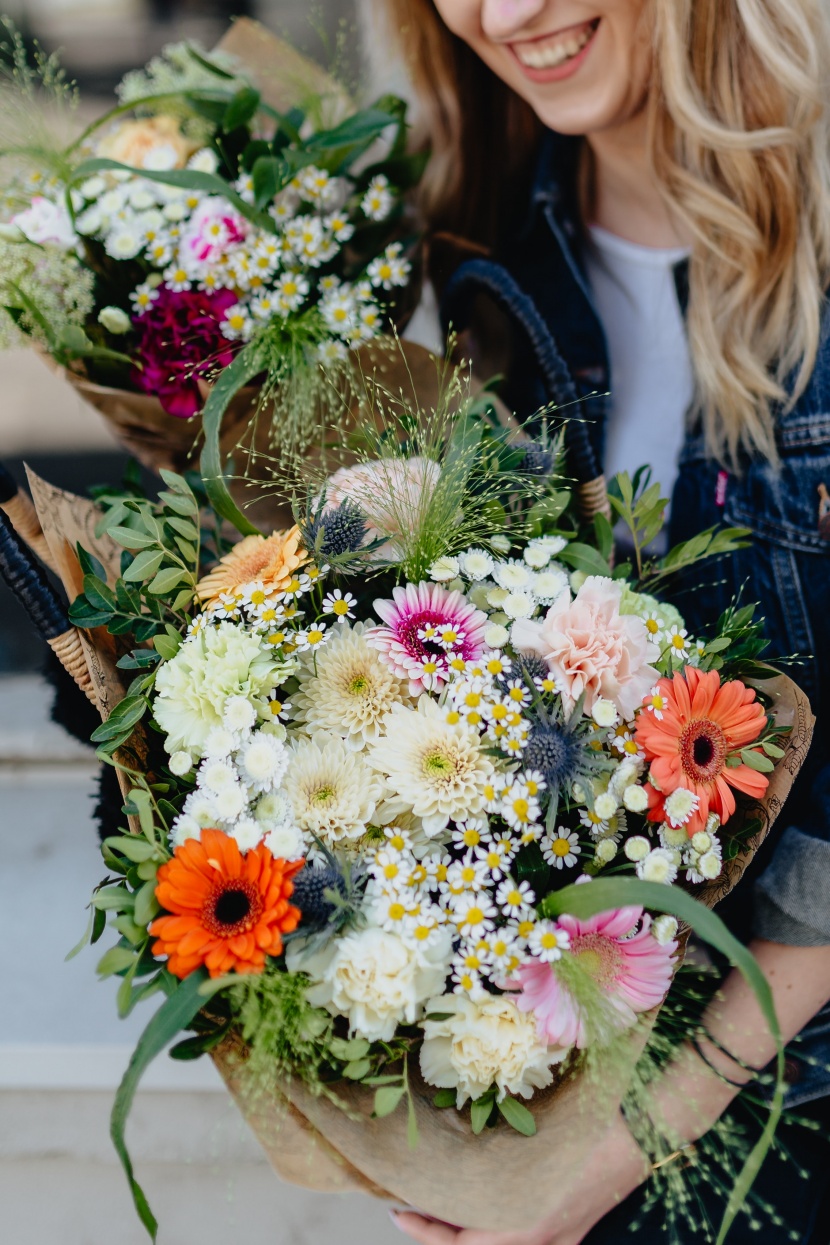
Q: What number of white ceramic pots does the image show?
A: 0